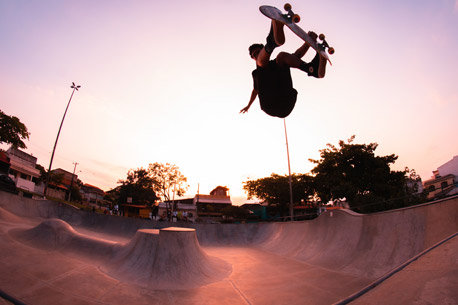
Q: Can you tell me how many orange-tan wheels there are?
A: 4